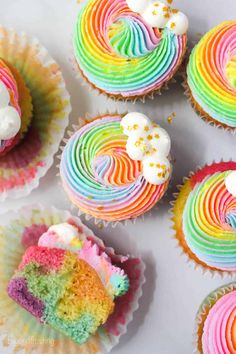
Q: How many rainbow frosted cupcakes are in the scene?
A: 7